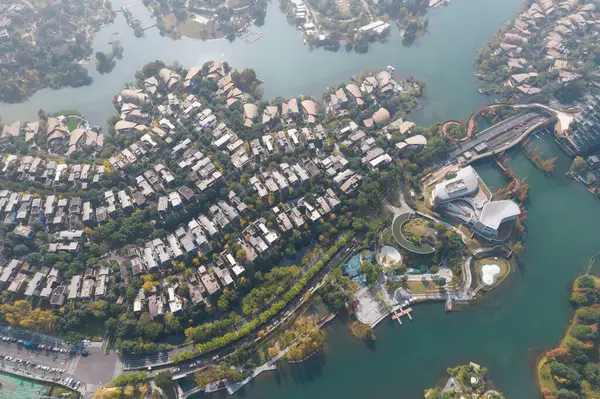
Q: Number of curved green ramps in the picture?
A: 1